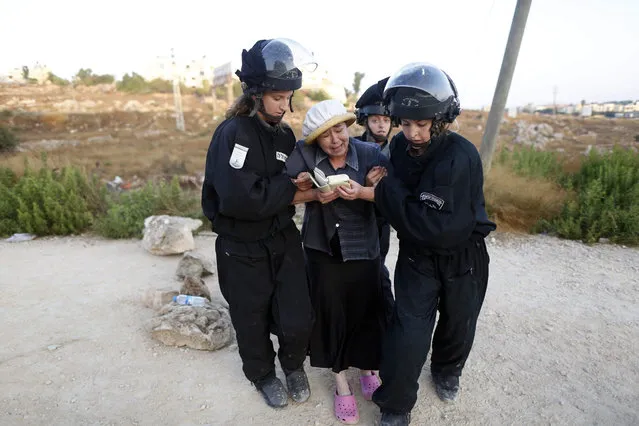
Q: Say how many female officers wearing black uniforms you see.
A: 3